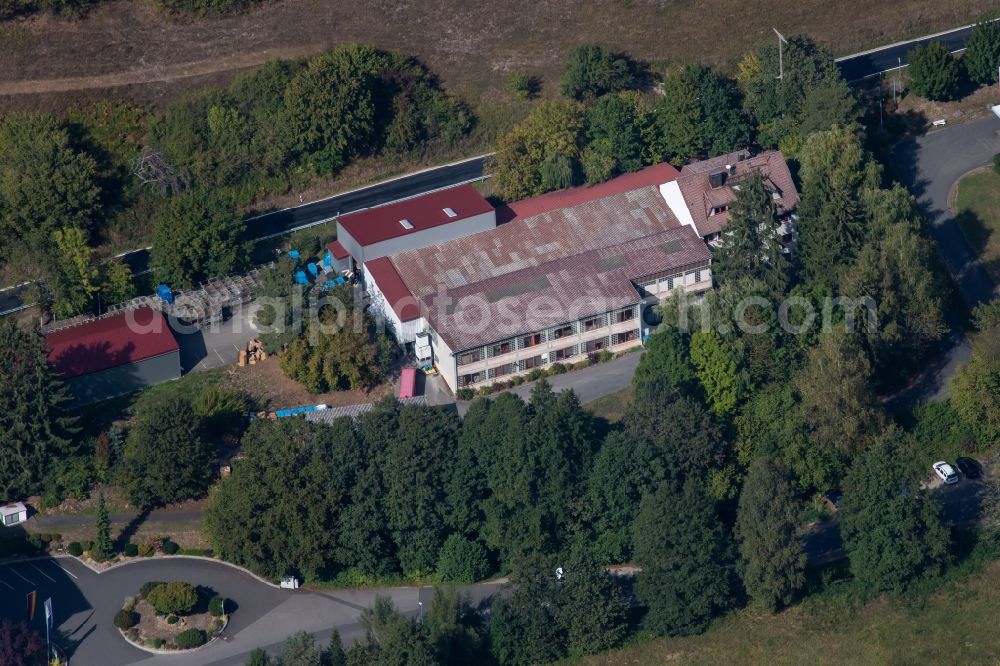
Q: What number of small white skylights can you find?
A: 2